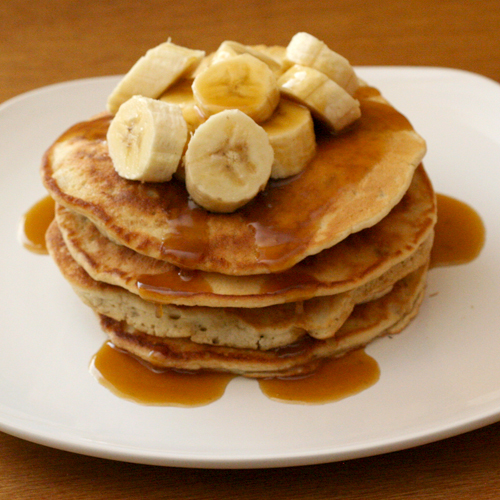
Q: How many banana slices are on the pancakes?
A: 9